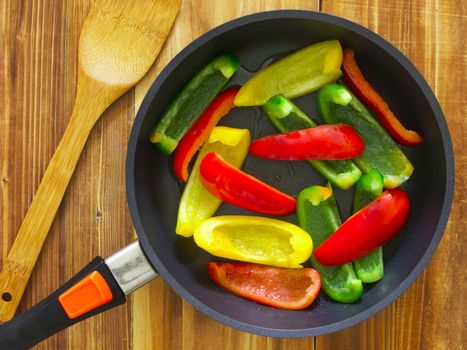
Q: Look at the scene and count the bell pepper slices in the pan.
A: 14